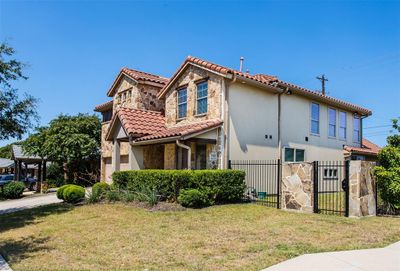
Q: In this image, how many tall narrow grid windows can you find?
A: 2